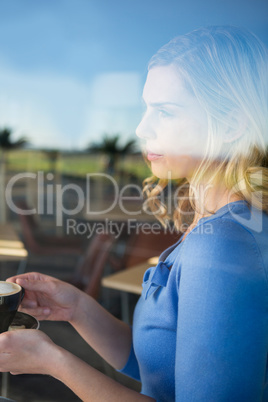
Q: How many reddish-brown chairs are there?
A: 3